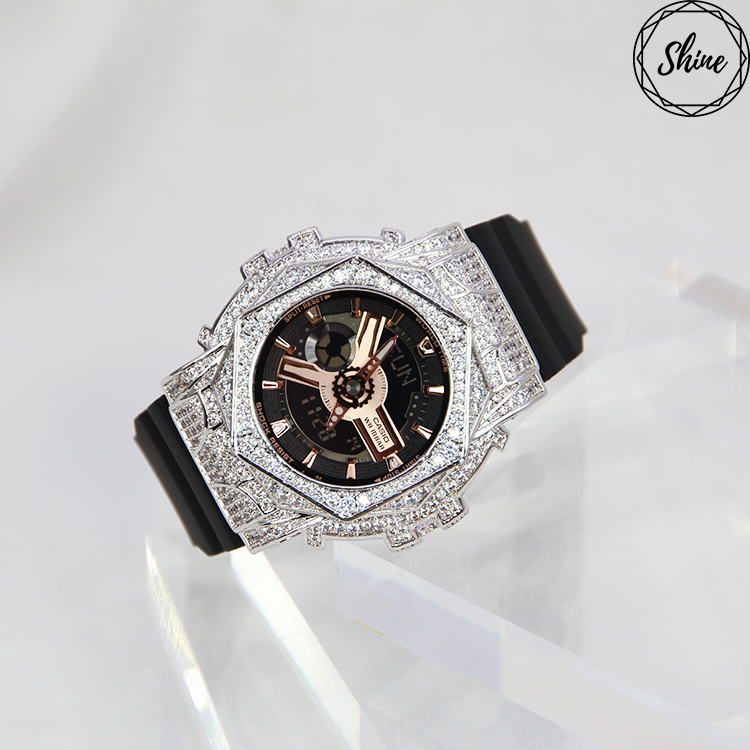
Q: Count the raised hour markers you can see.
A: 12